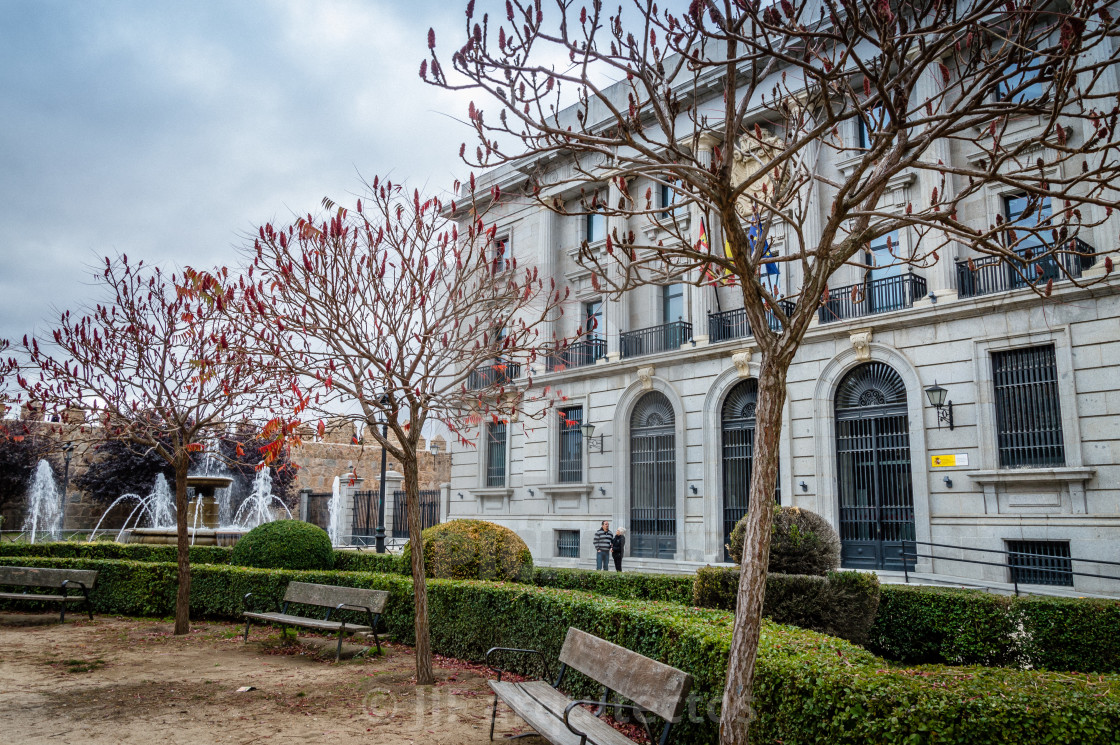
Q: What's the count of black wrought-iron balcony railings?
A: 6